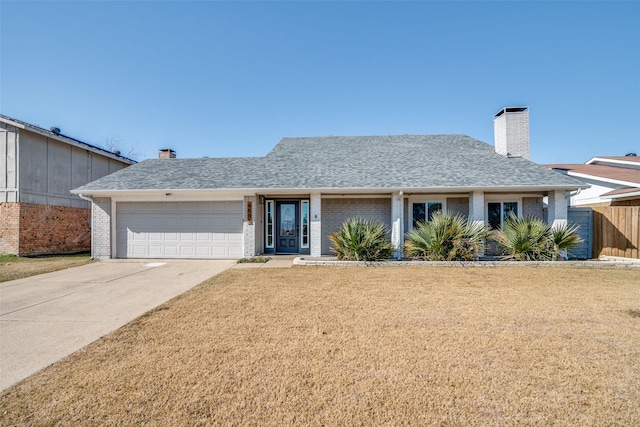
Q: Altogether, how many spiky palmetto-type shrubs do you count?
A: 3